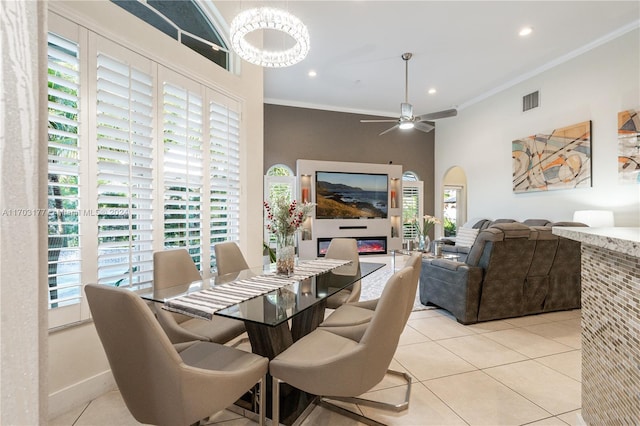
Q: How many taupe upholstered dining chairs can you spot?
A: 6